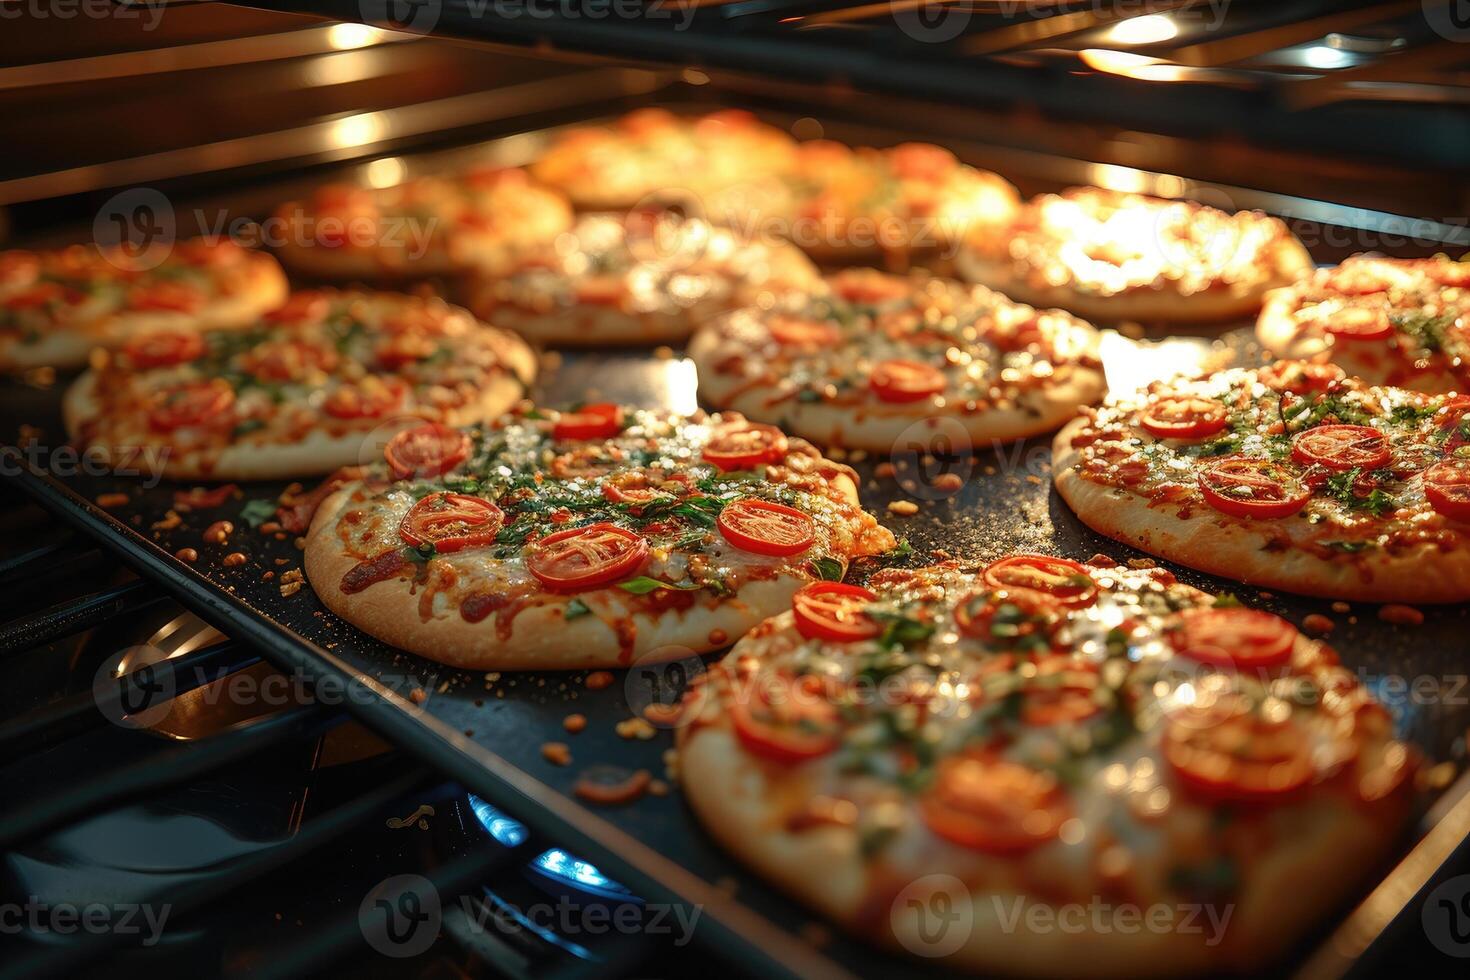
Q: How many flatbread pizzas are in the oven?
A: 12